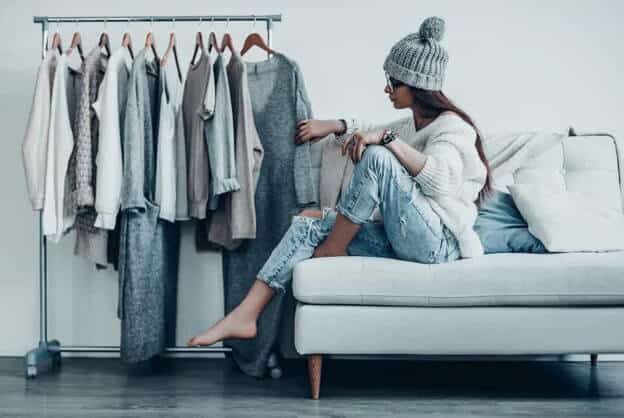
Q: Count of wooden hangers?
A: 10